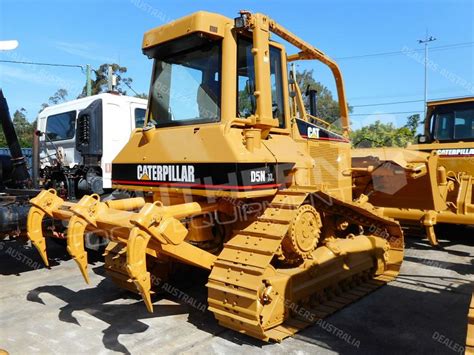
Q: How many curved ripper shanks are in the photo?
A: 3